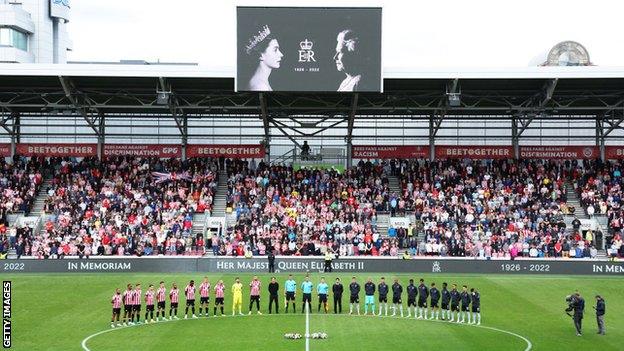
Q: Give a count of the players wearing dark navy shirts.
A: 11